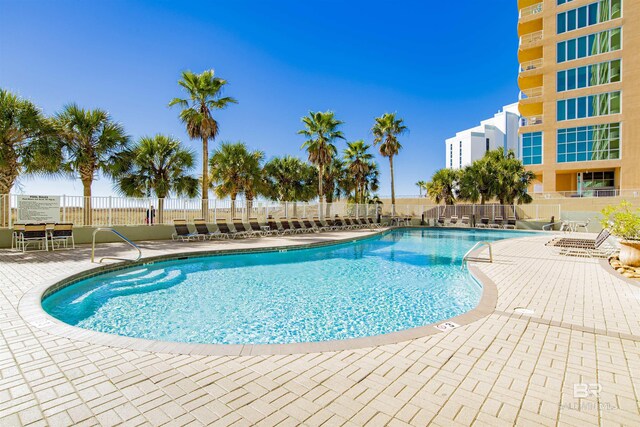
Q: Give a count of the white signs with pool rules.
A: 1